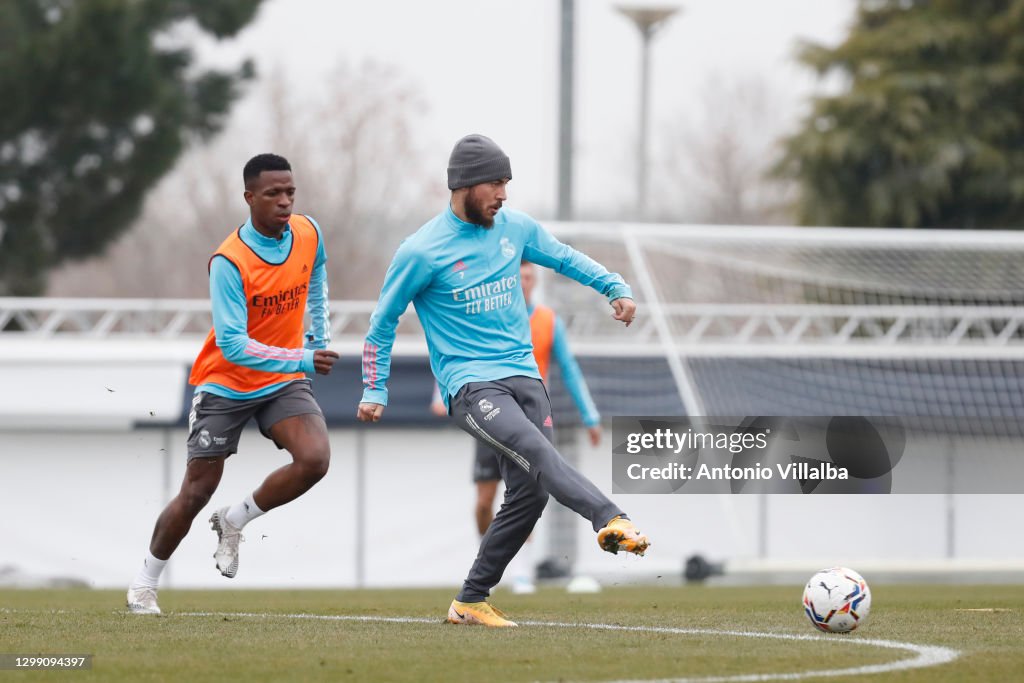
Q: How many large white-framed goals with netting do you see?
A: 1